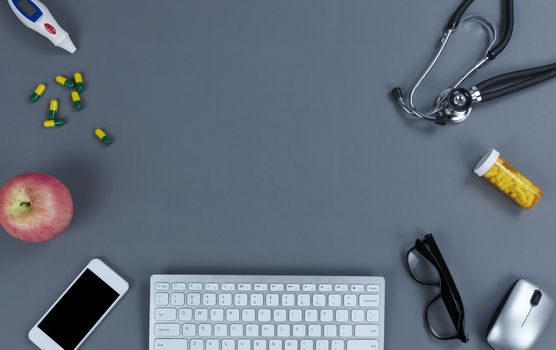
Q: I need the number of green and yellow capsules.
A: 7